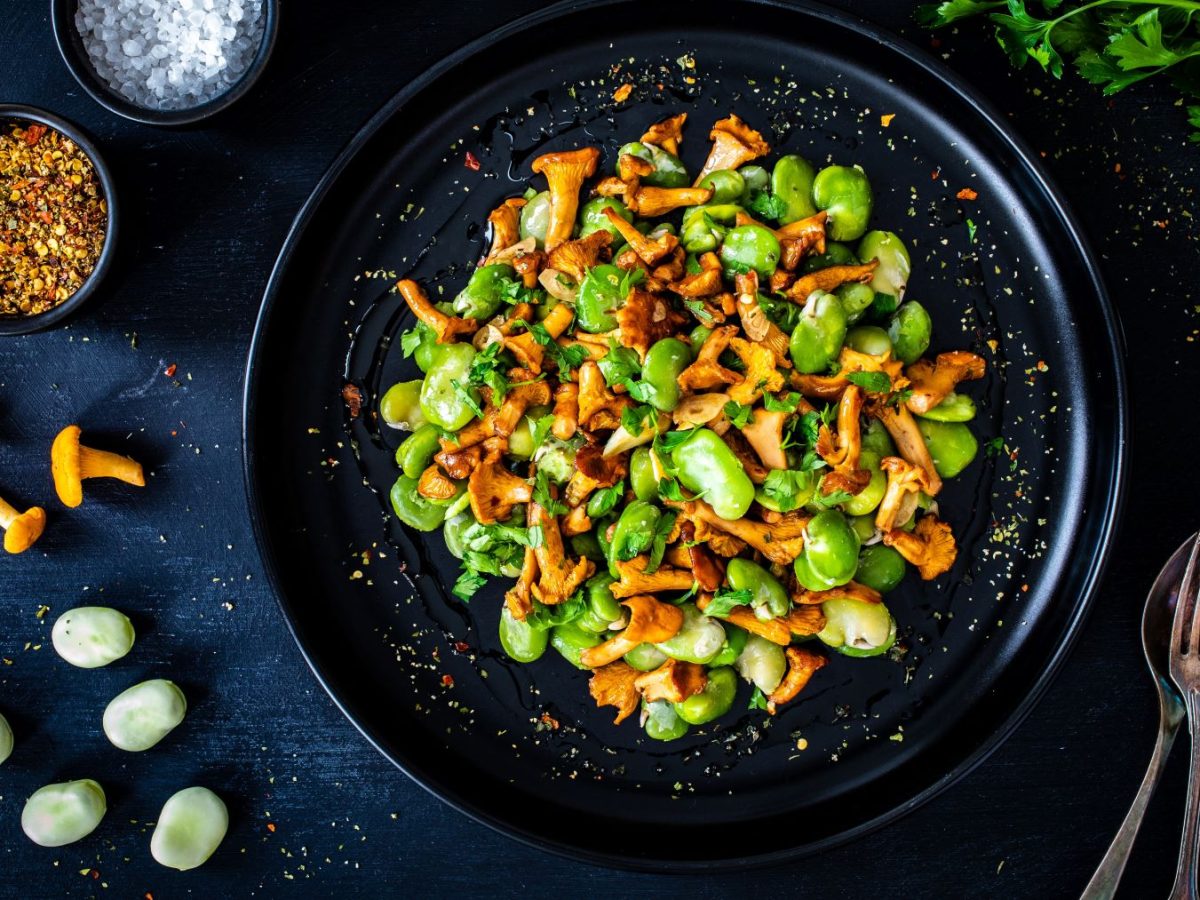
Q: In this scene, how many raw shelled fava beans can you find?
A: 5